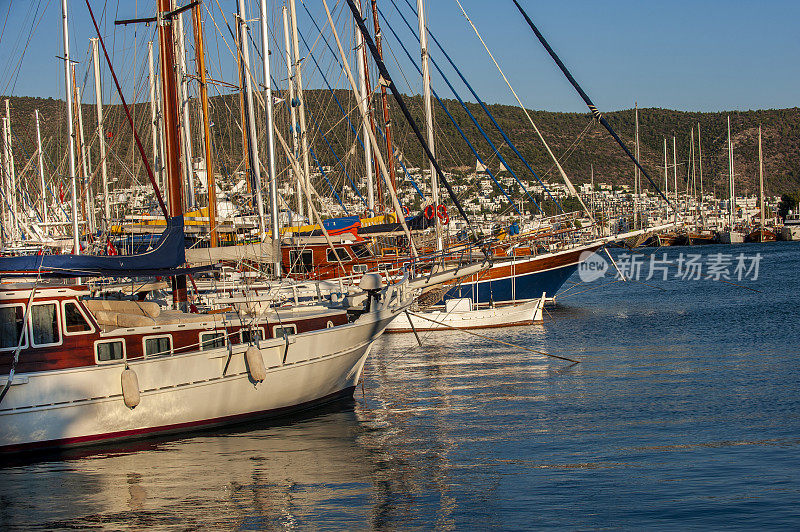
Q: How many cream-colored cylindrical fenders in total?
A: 2